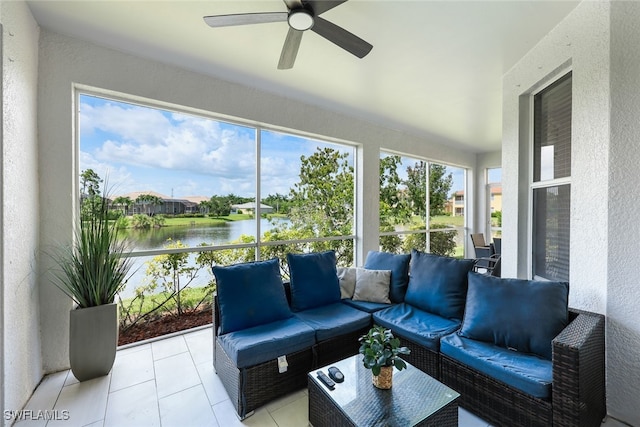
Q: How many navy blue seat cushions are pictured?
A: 5